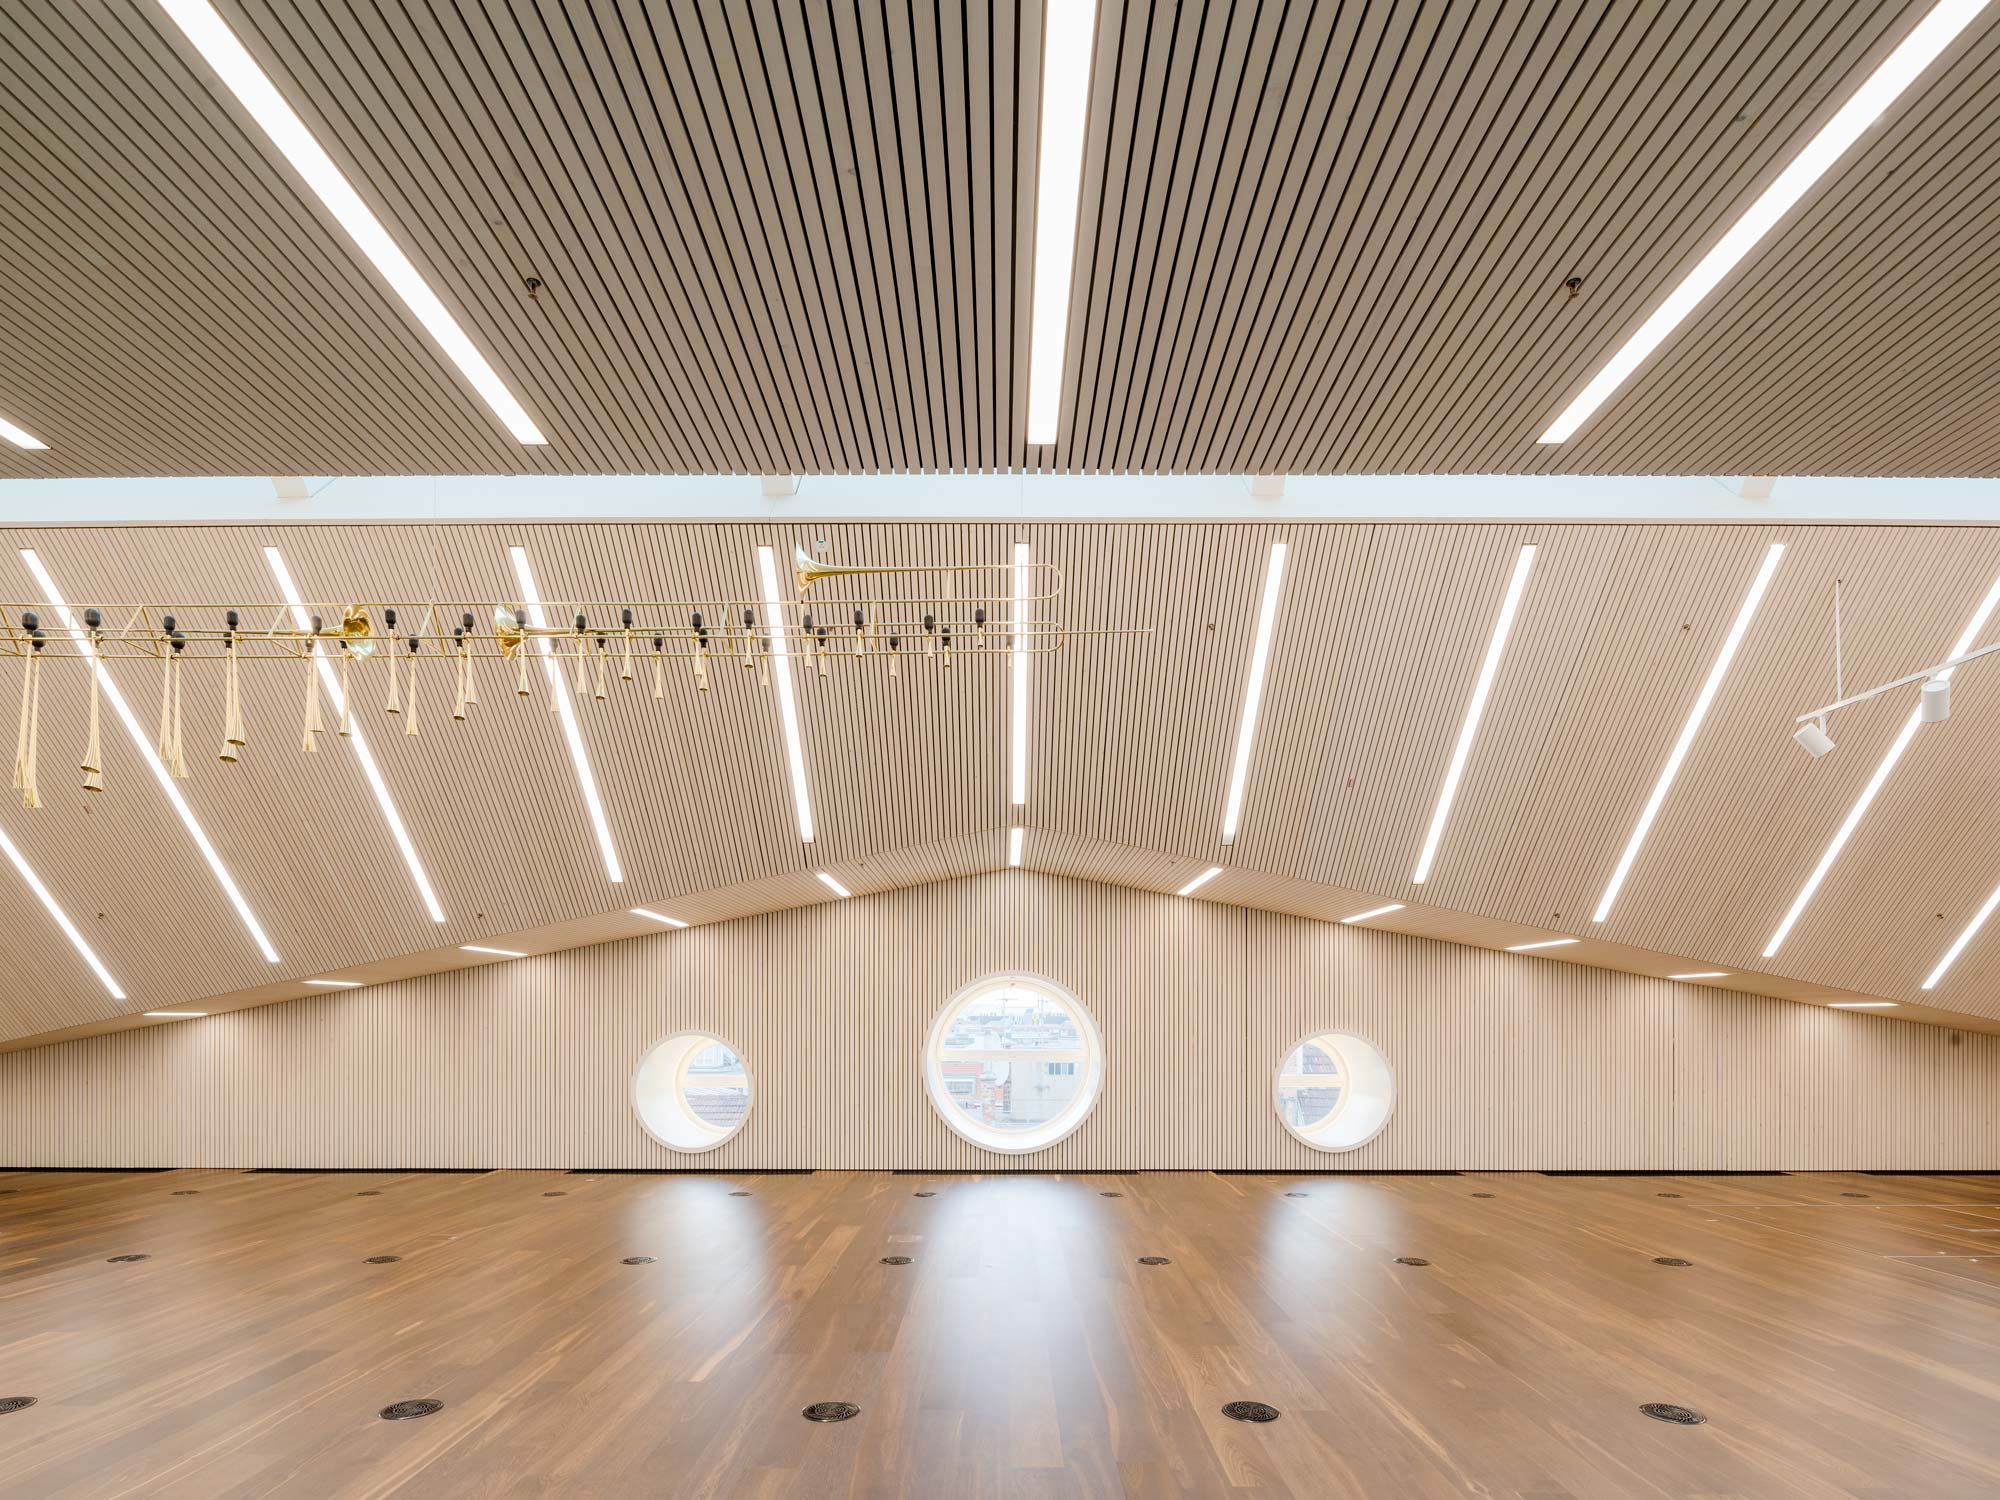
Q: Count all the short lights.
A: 11